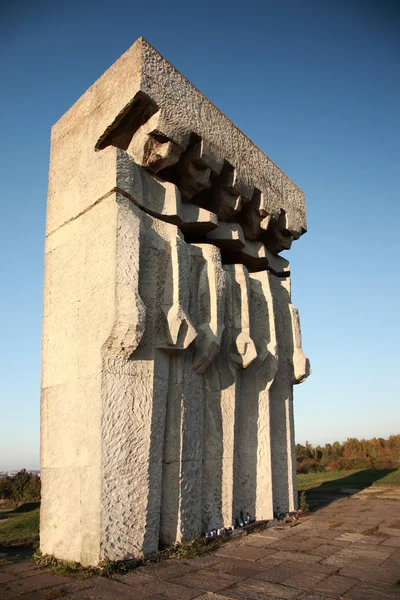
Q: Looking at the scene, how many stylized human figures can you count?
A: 5